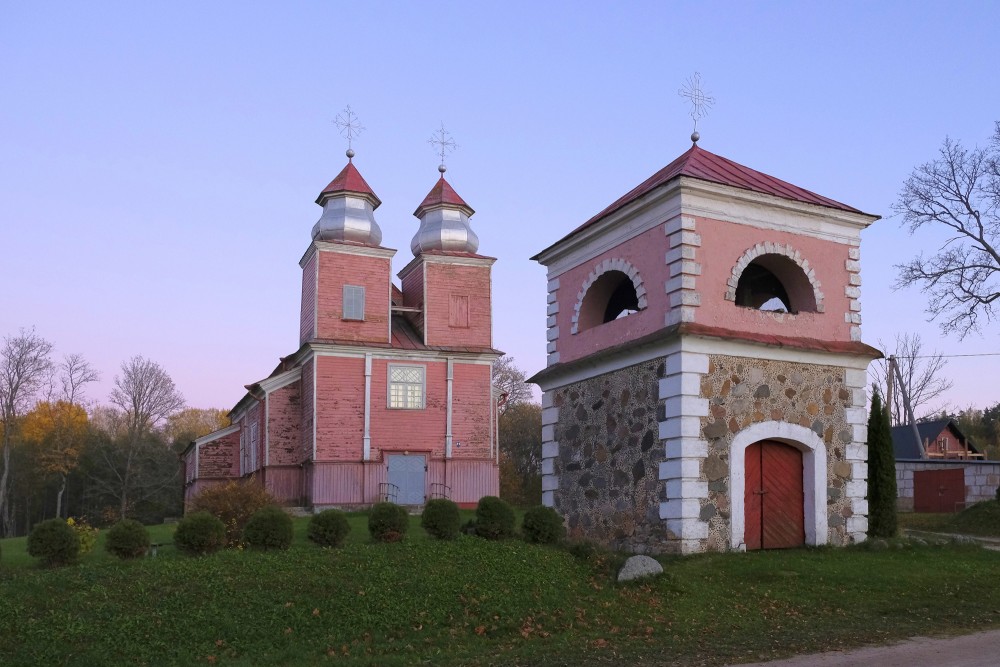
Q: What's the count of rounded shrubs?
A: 9